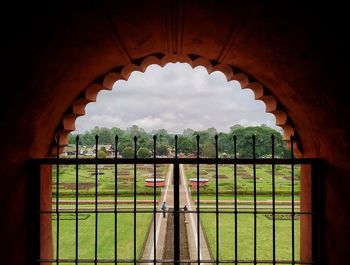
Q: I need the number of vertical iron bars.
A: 13